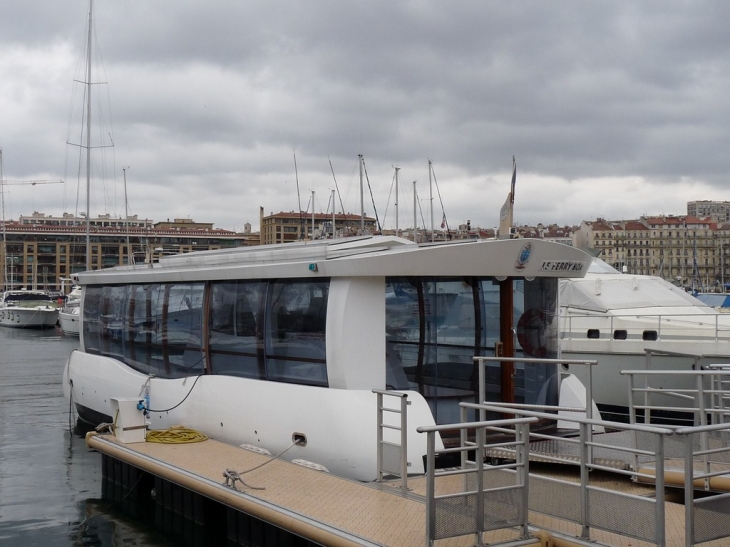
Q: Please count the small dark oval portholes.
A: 3